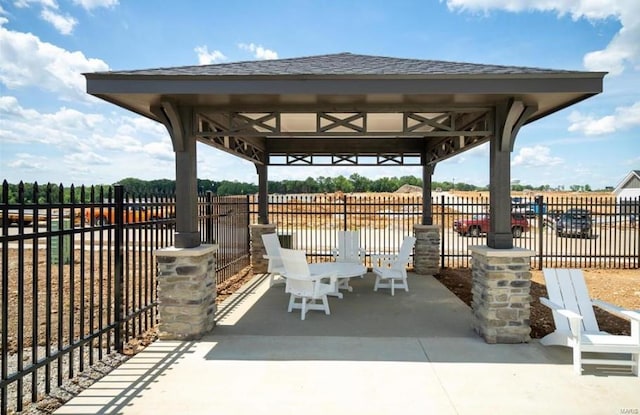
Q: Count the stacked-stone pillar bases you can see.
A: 4